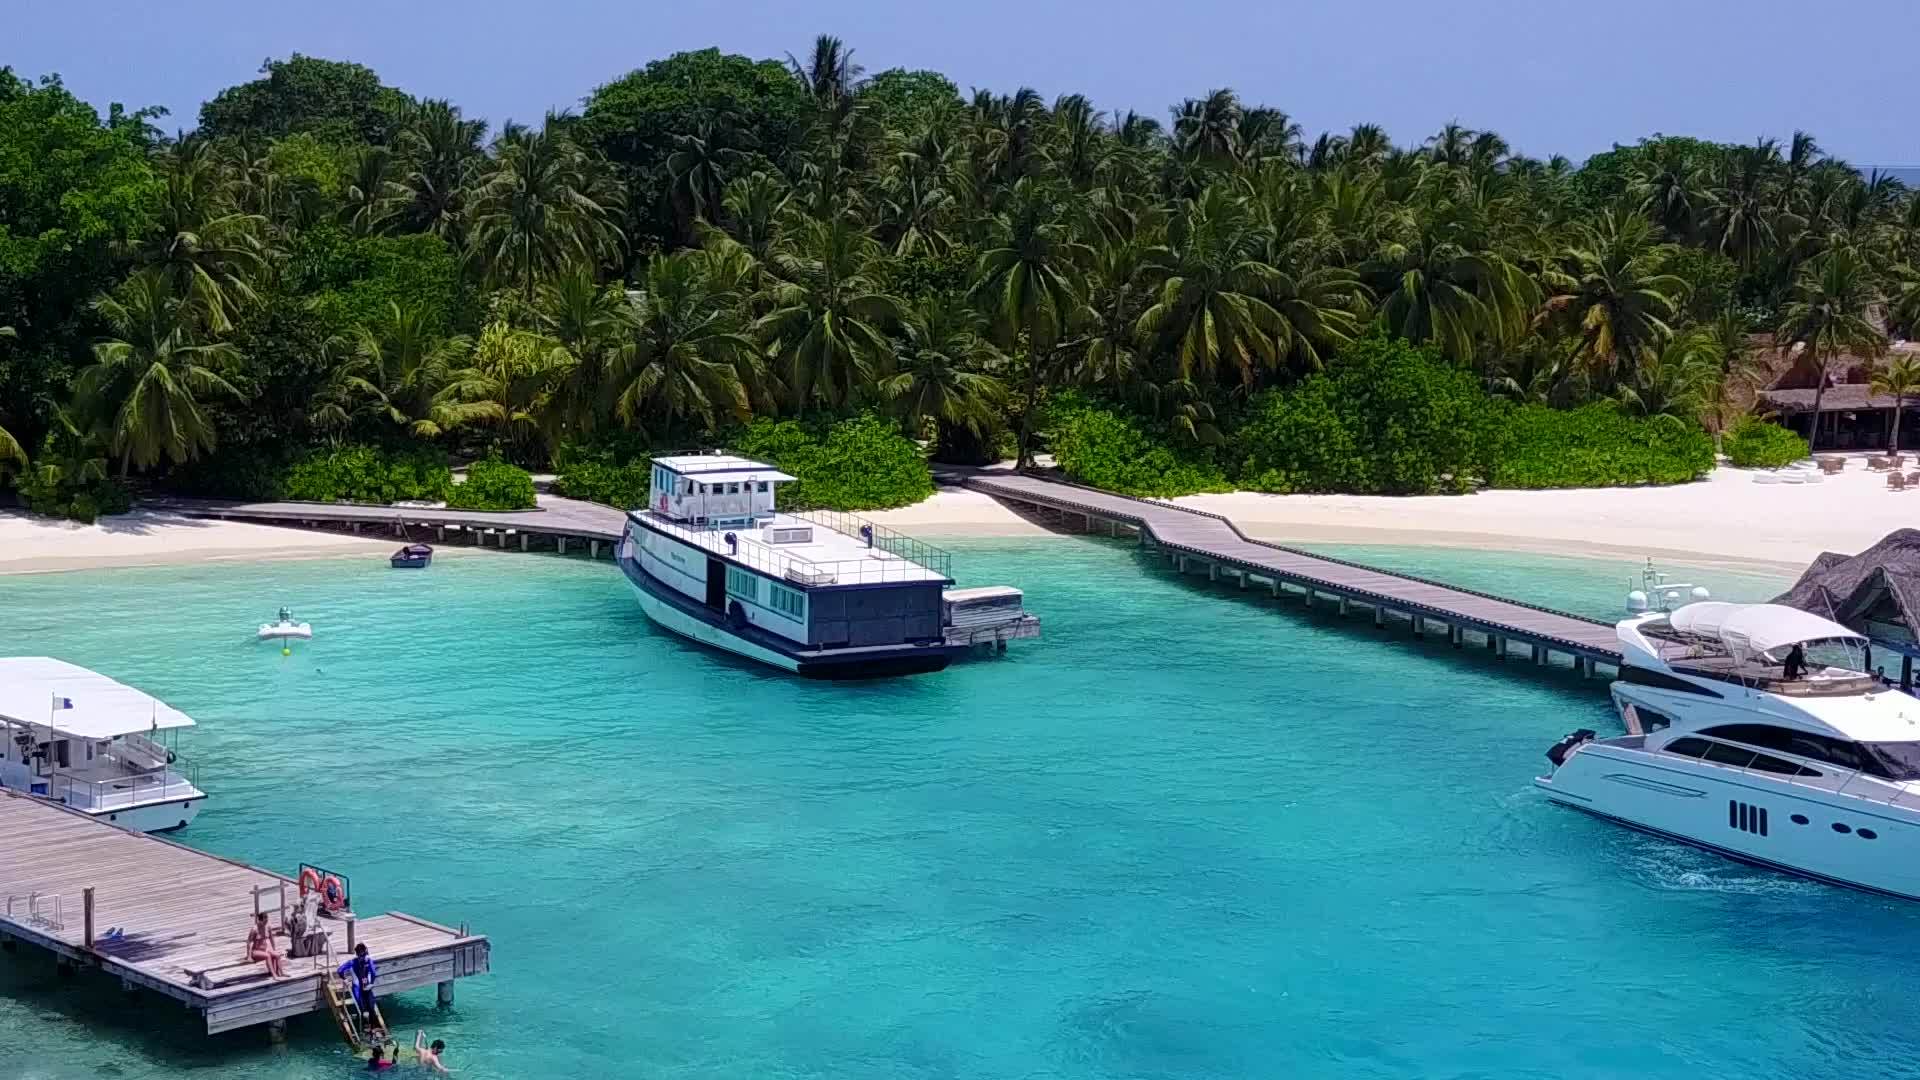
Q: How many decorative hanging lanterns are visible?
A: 0